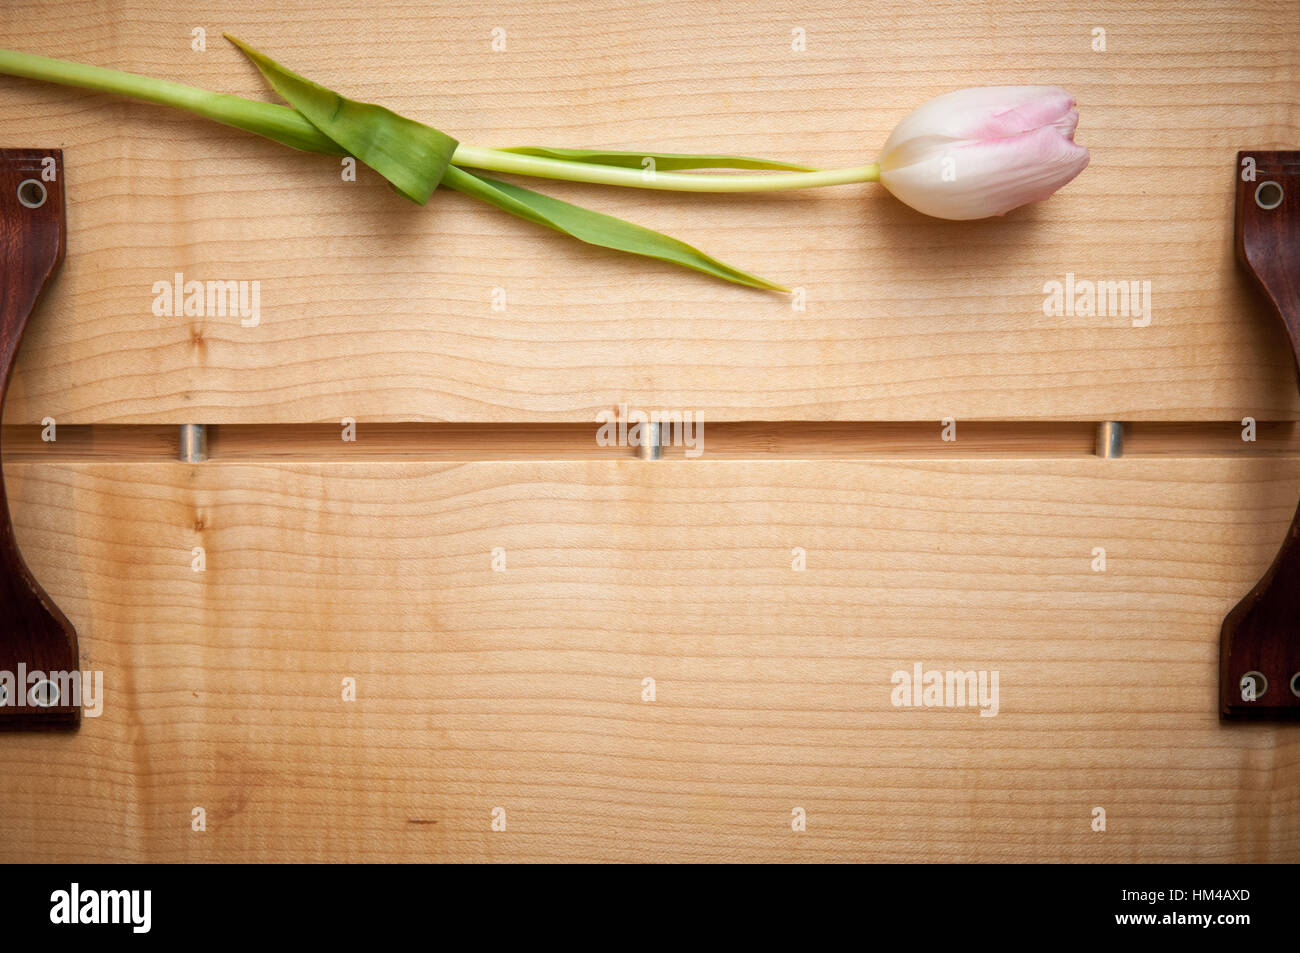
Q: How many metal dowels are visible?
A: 3